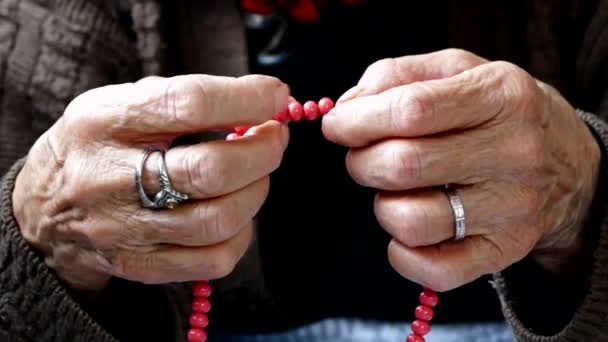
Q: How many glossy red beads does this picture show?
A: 14